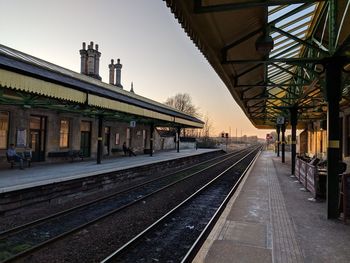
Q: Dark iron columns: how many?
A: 7